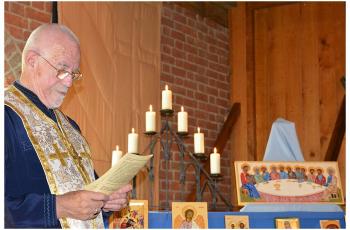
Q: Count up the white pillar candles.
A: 7